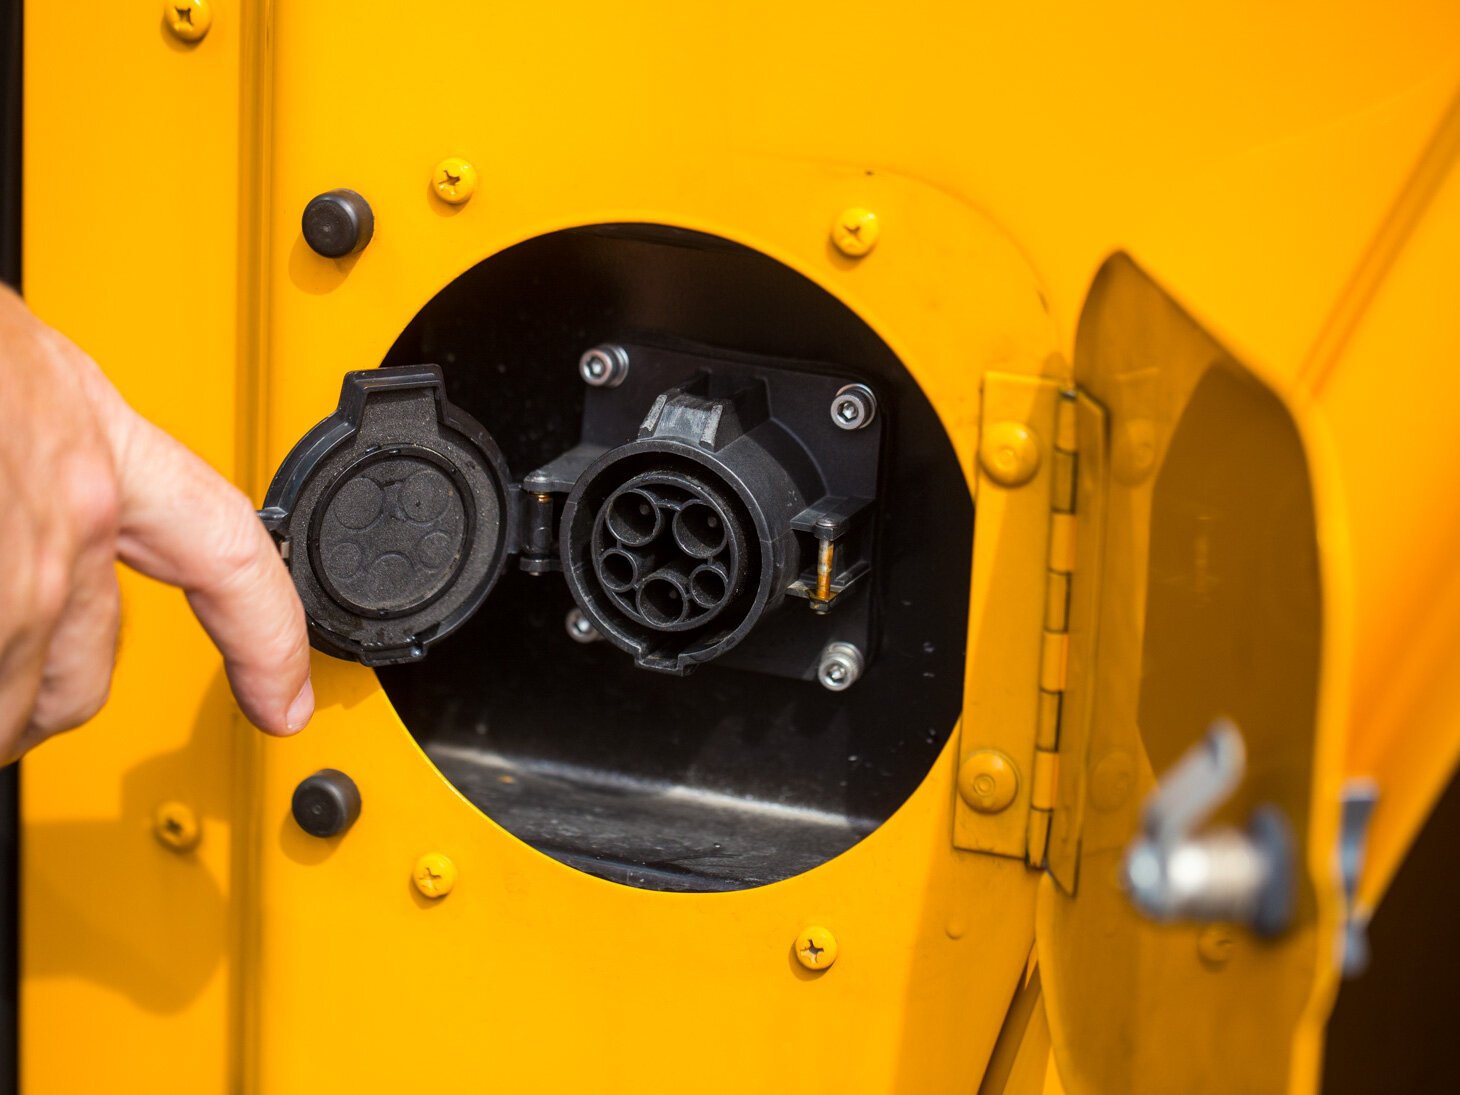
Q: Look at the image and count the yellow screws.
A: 6